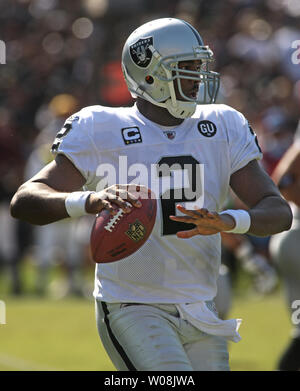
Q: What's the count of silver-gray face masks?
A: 1